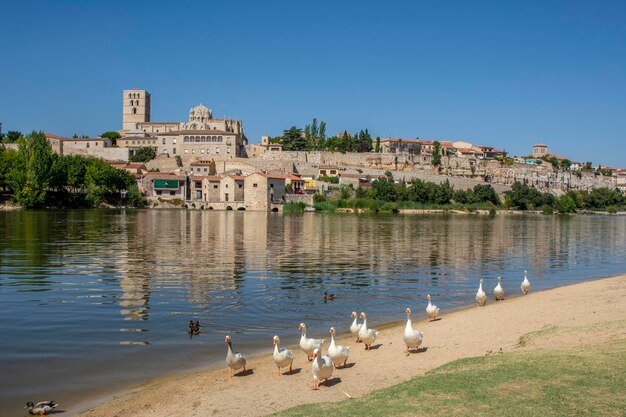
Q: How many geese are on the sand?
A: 12